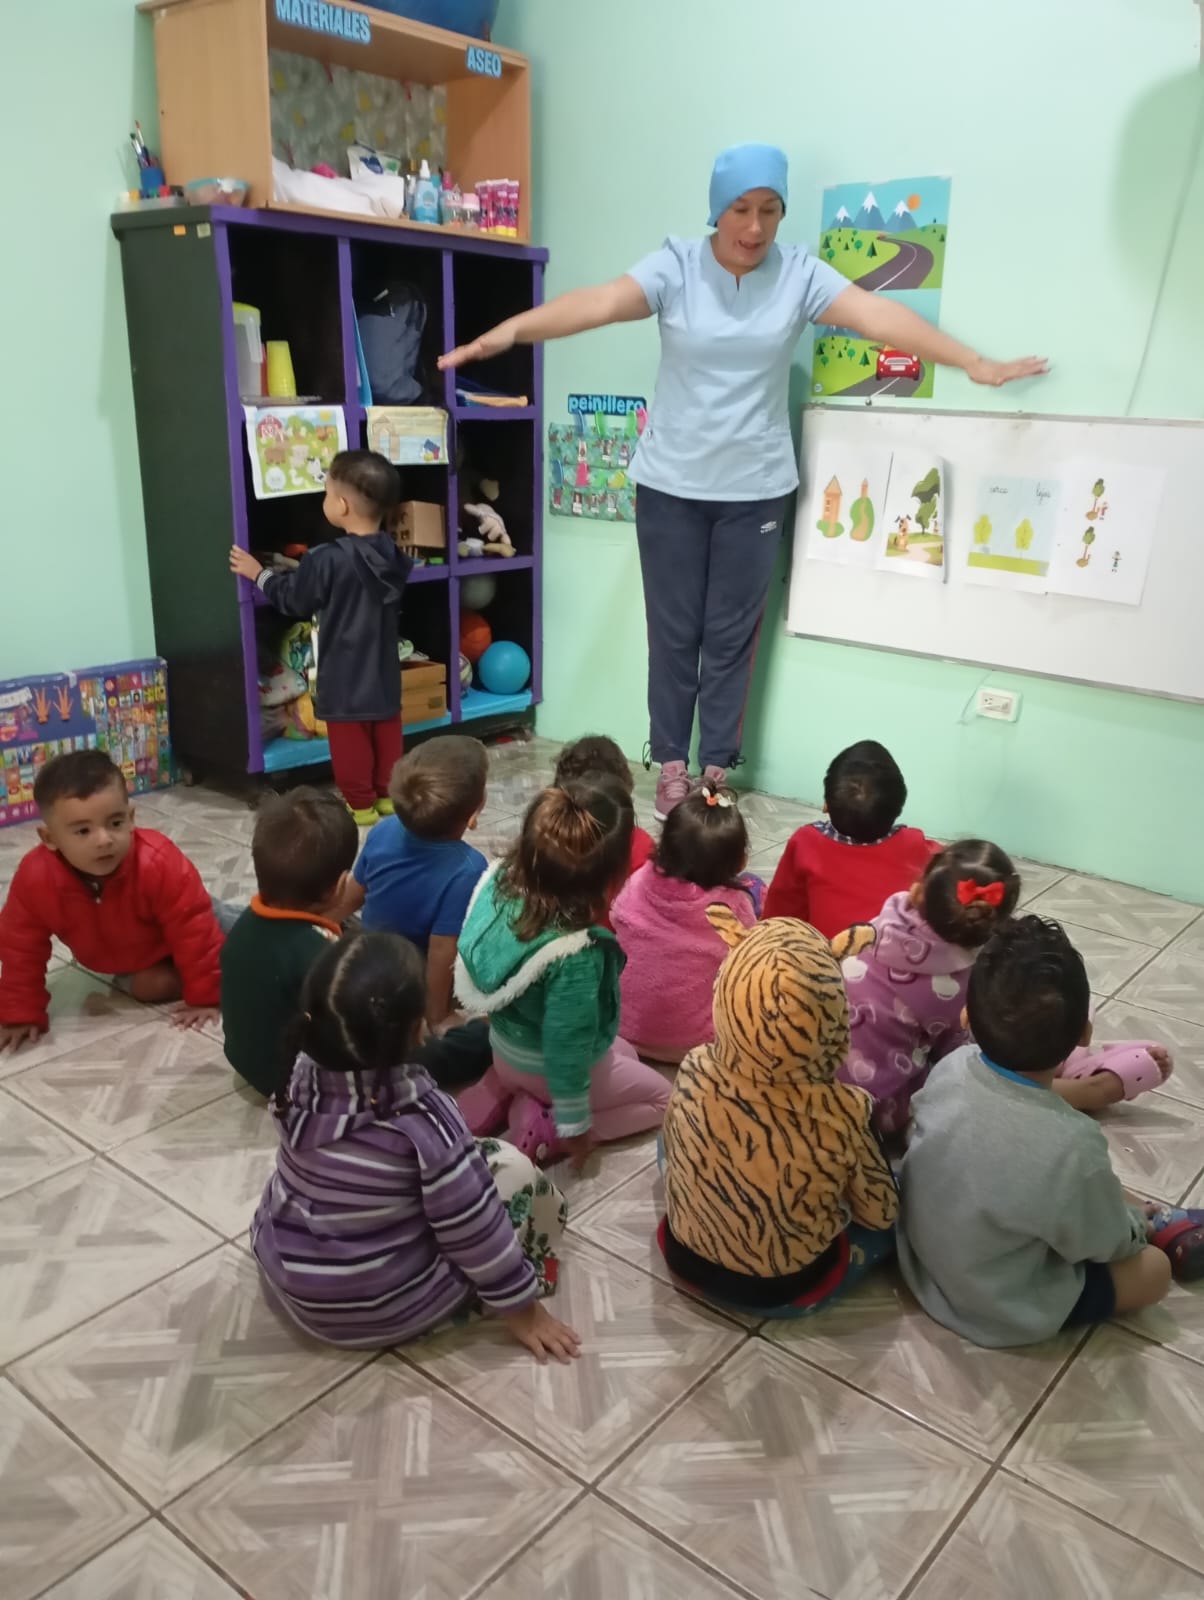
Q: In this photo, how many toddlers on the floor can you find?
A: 11